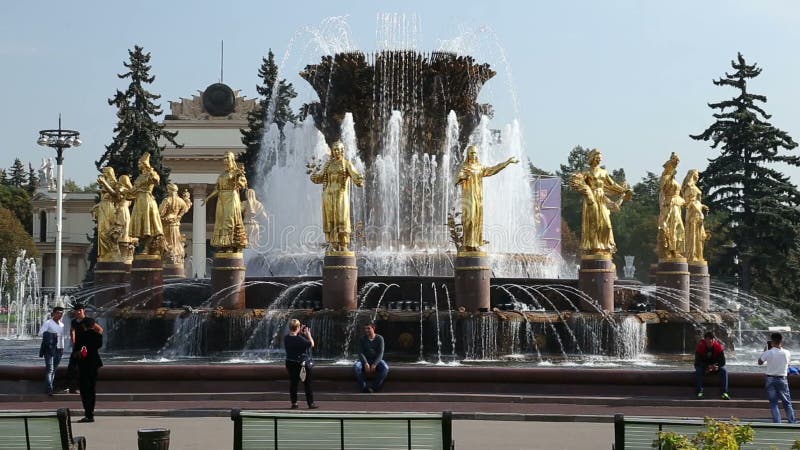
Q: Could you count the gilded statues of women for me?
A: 11